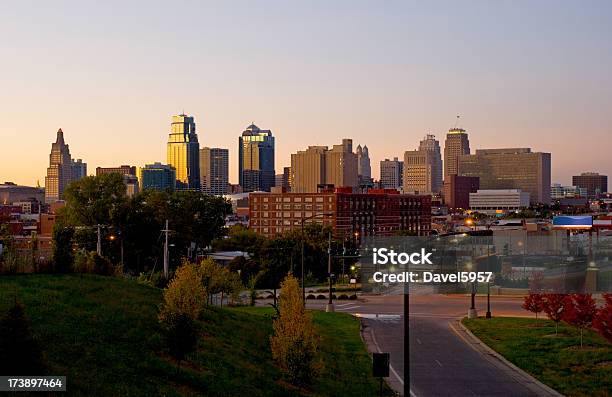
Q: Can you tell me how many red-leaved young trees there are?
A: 4